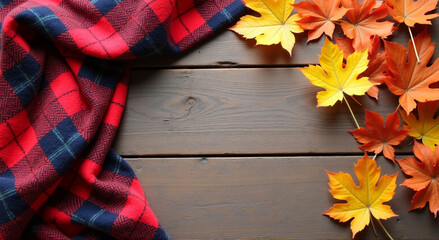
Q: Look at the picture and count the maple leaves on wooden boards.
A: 11